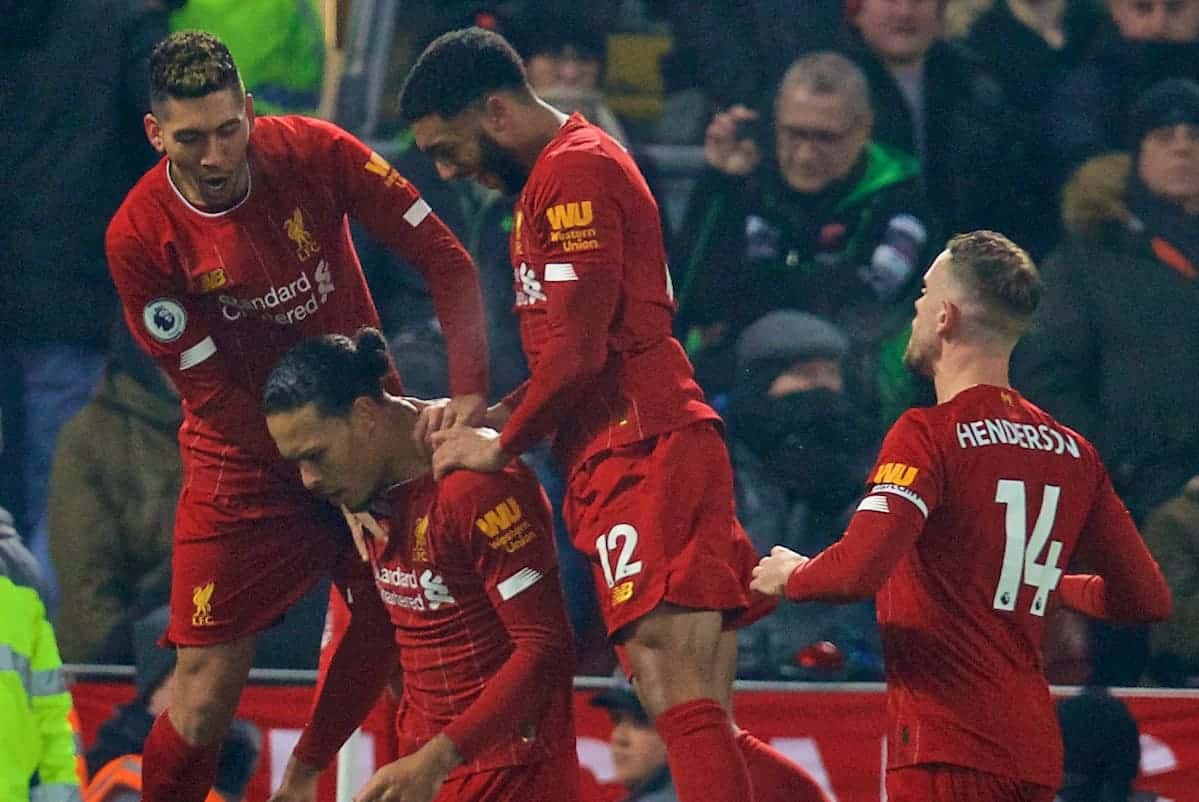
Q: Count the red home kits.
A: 4